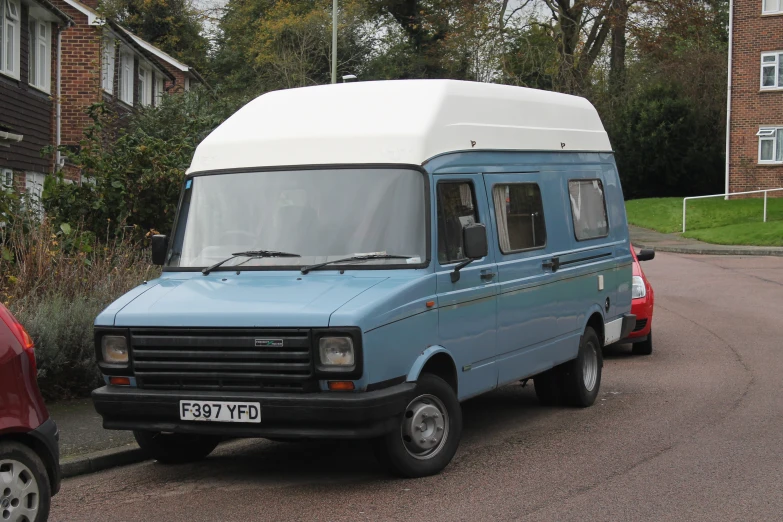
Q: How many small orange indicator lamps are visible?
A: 3